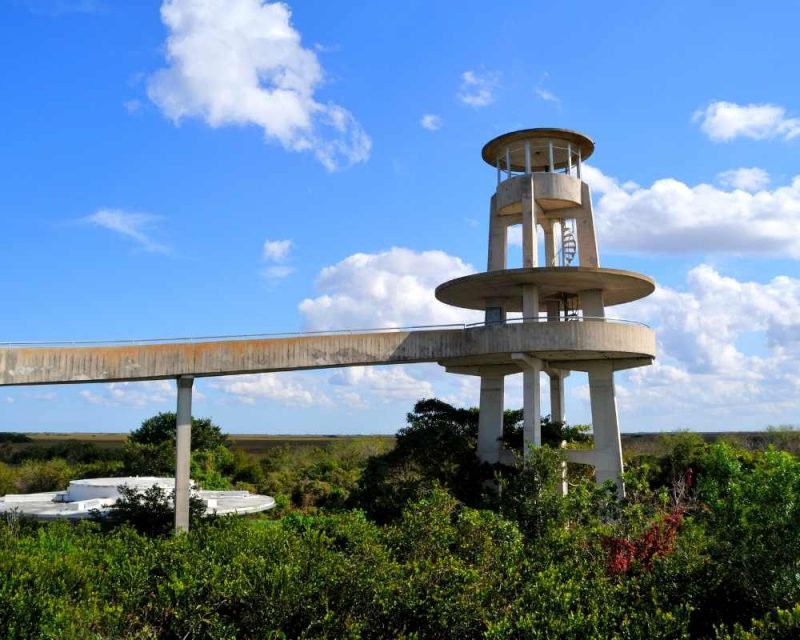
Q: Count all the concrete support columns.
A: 5